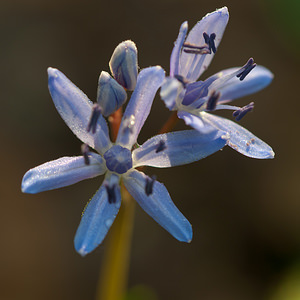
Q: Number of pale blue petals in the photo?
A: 12